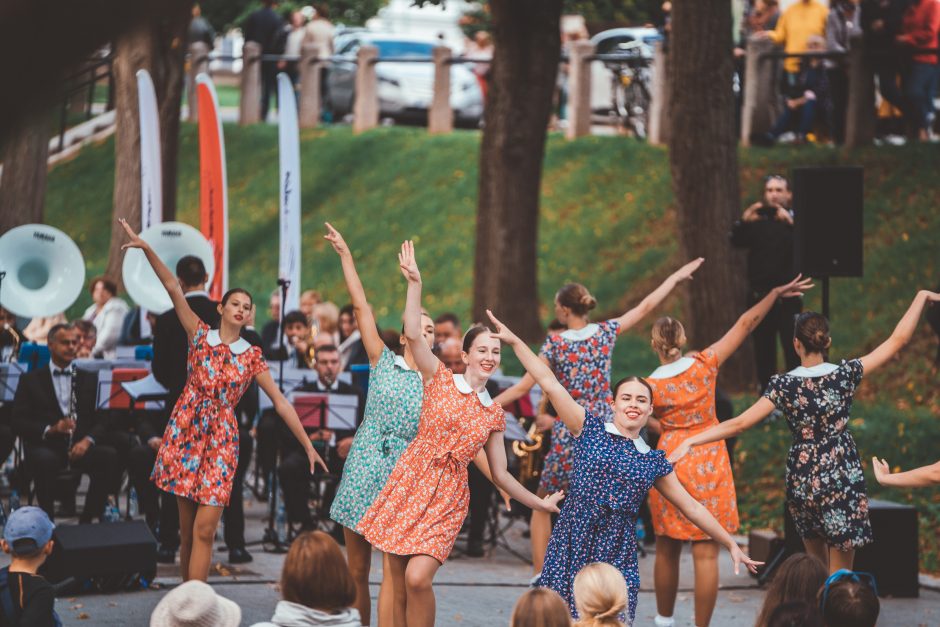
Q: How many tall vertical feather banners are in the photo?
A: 3